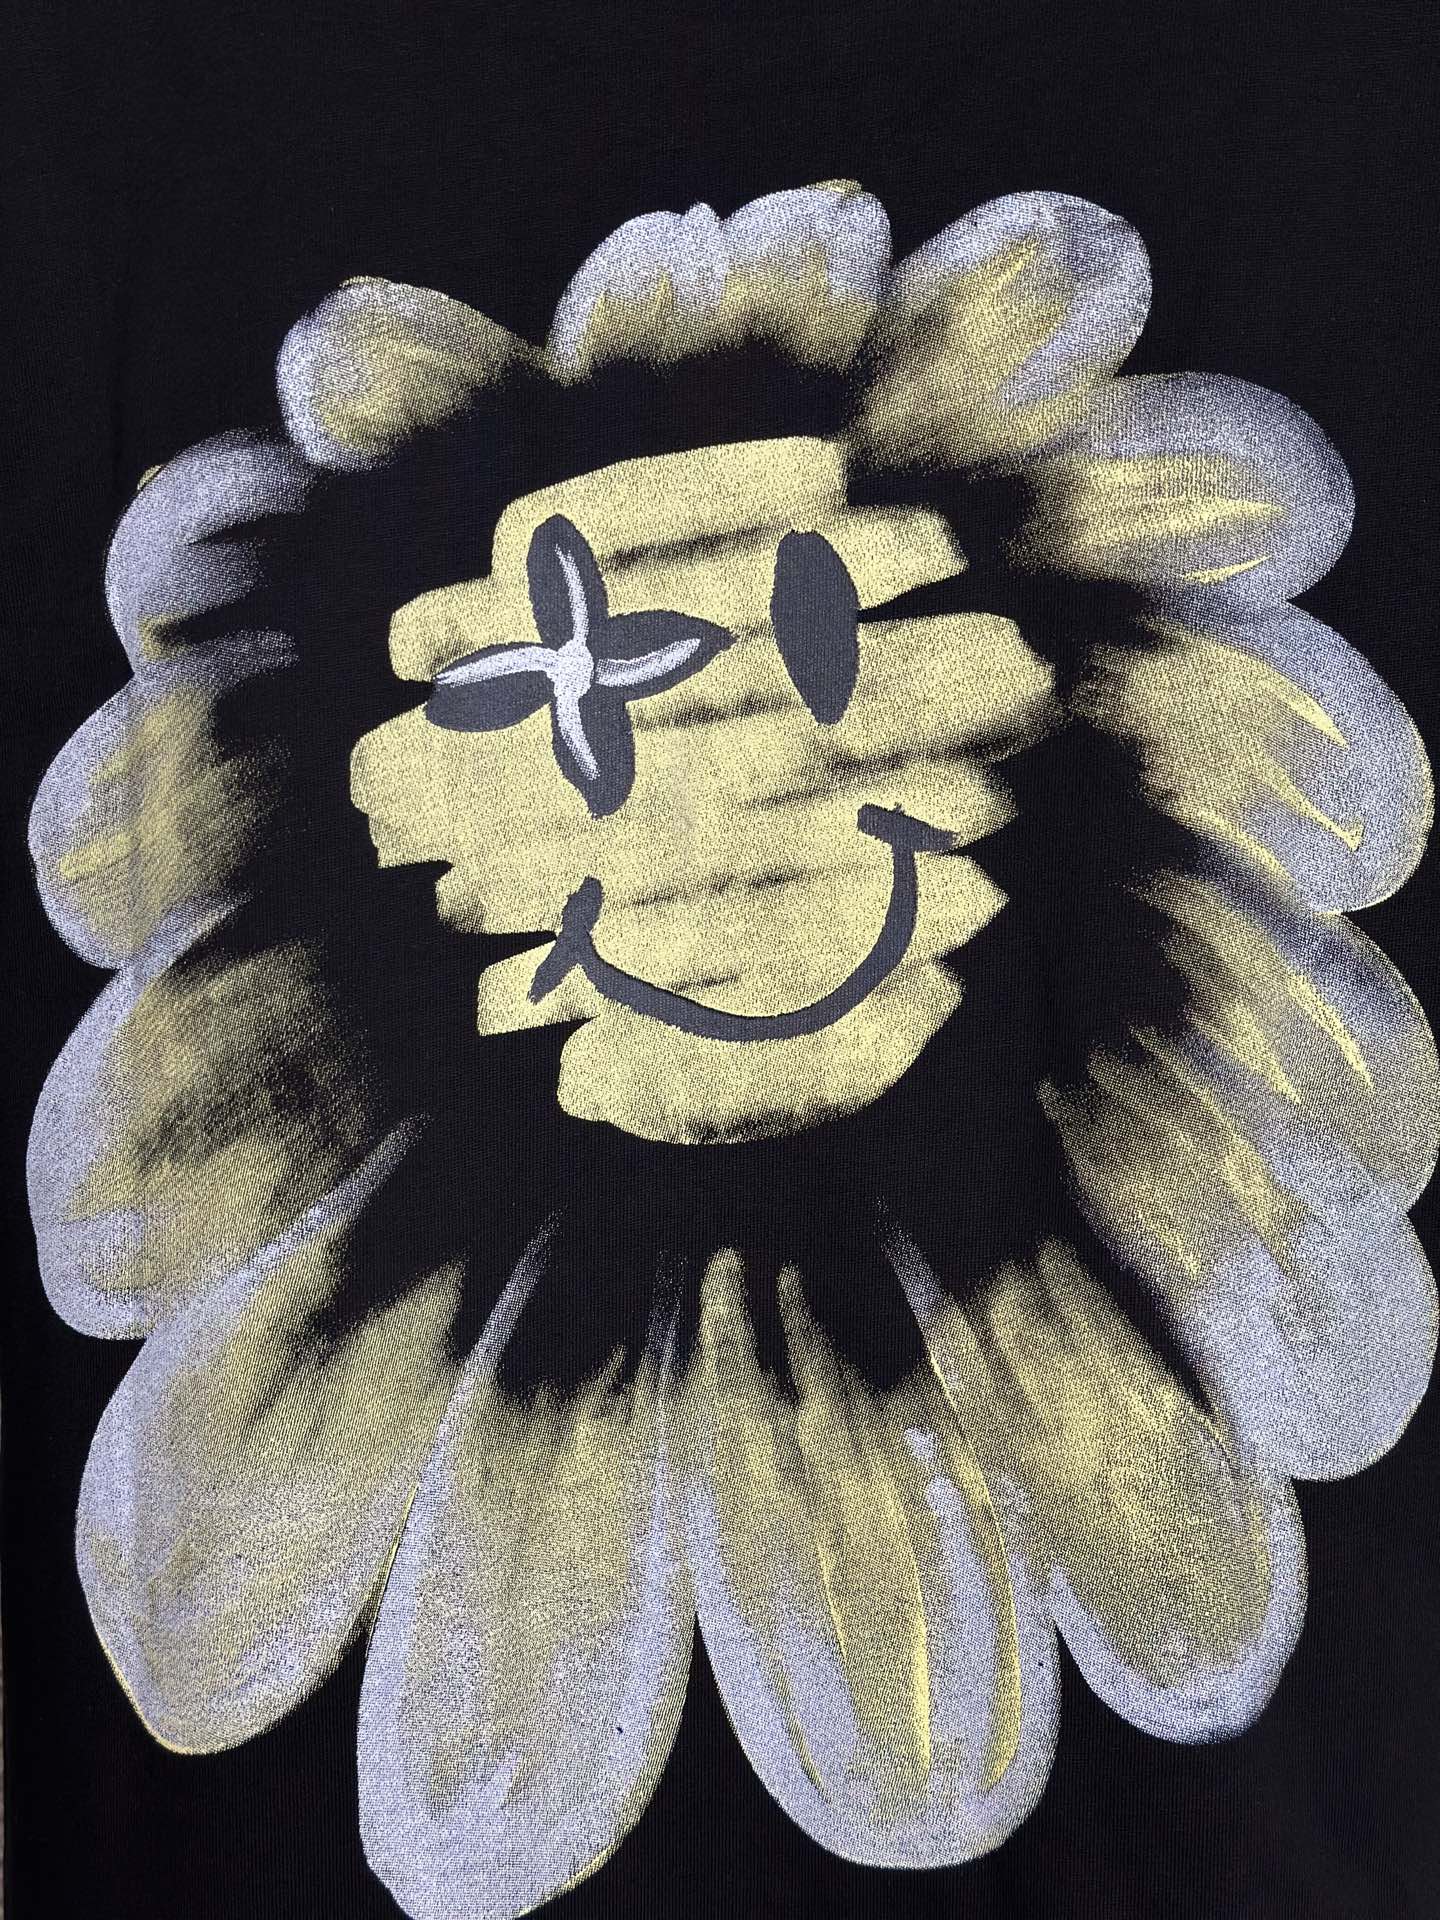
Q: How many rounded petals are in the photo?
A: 14